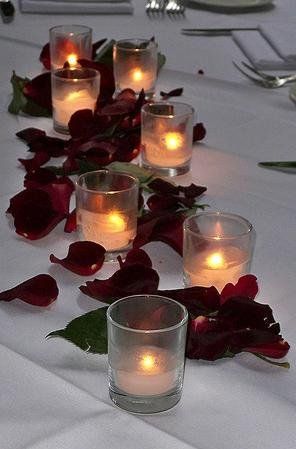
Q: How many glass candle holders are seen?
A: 7